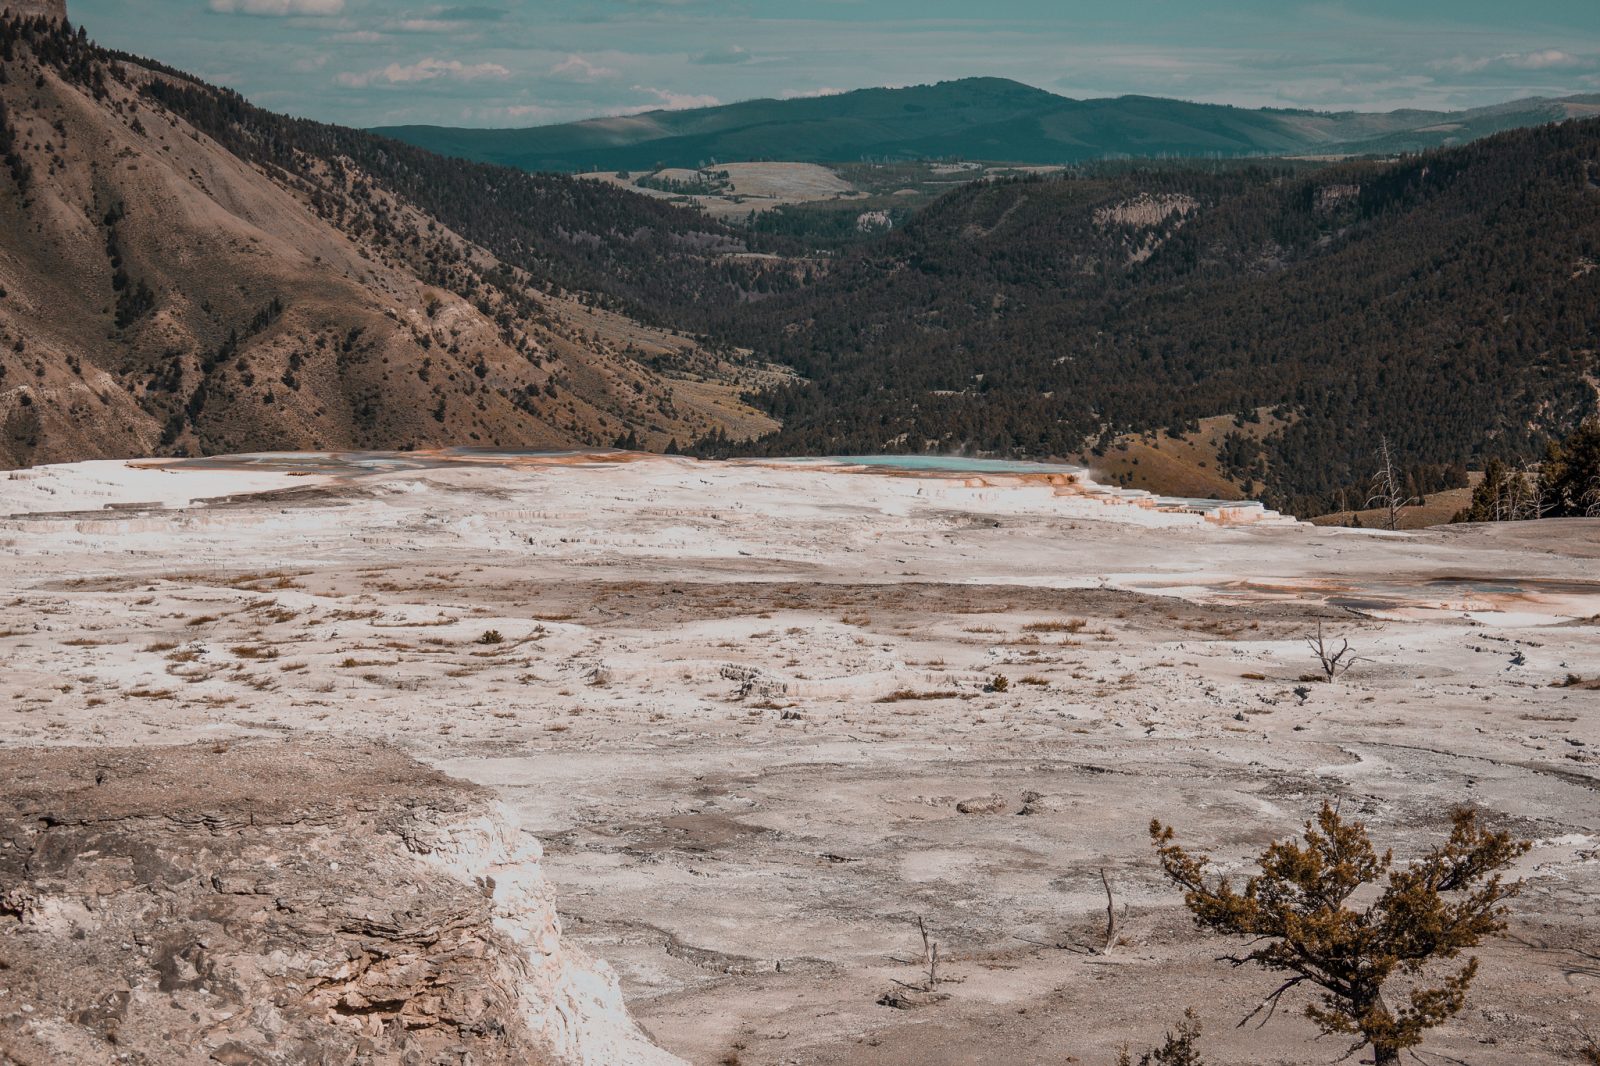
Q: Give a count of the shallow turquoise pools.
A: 1